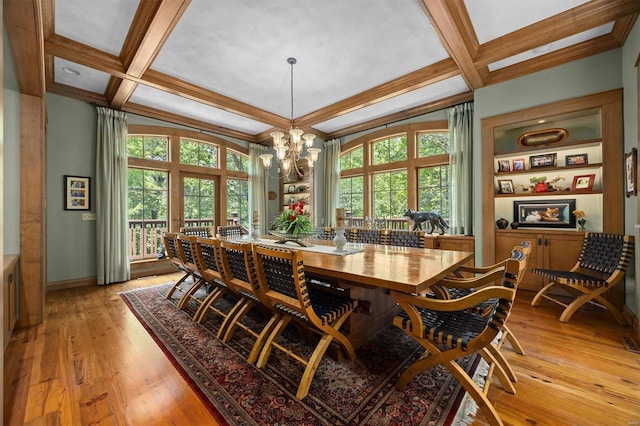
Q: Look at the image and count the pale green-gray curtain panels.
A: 4